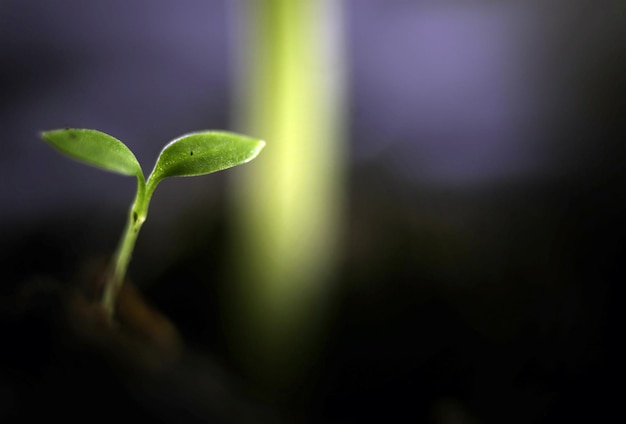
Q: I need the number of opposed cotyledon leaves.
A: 2